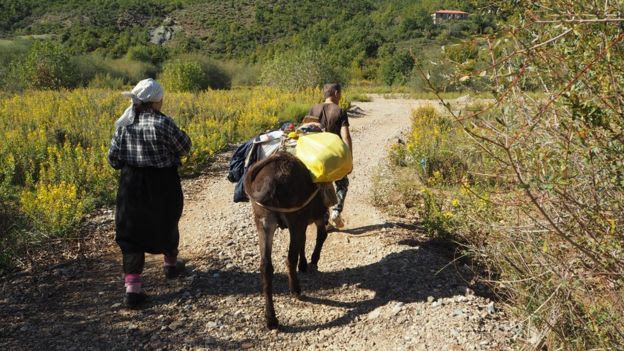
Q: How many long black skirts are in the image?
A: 1